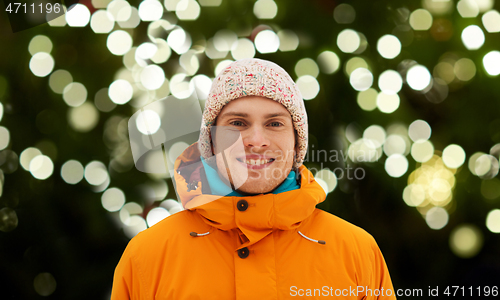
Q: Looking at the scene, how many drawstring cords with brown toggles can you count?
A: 2